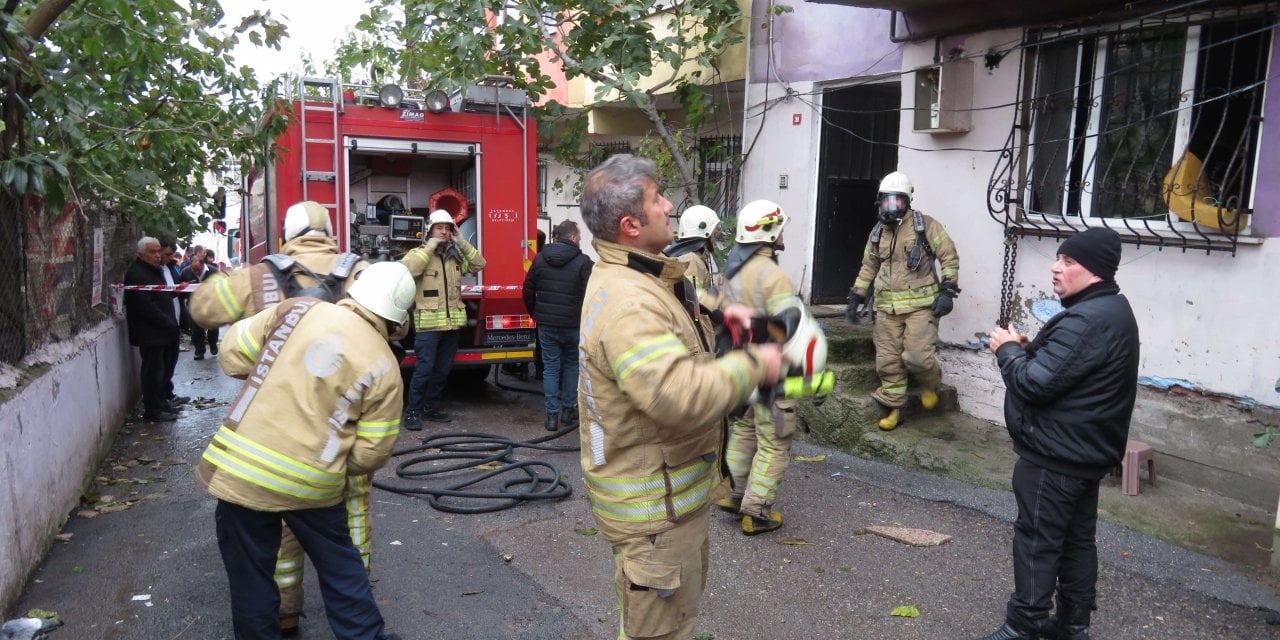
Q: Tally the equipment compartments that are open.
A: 1